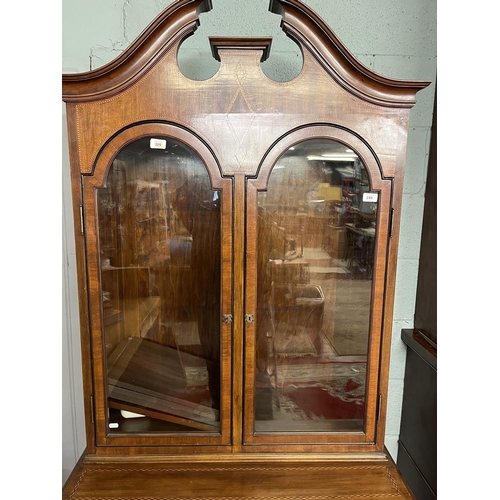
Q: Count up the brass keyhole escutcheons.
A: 2